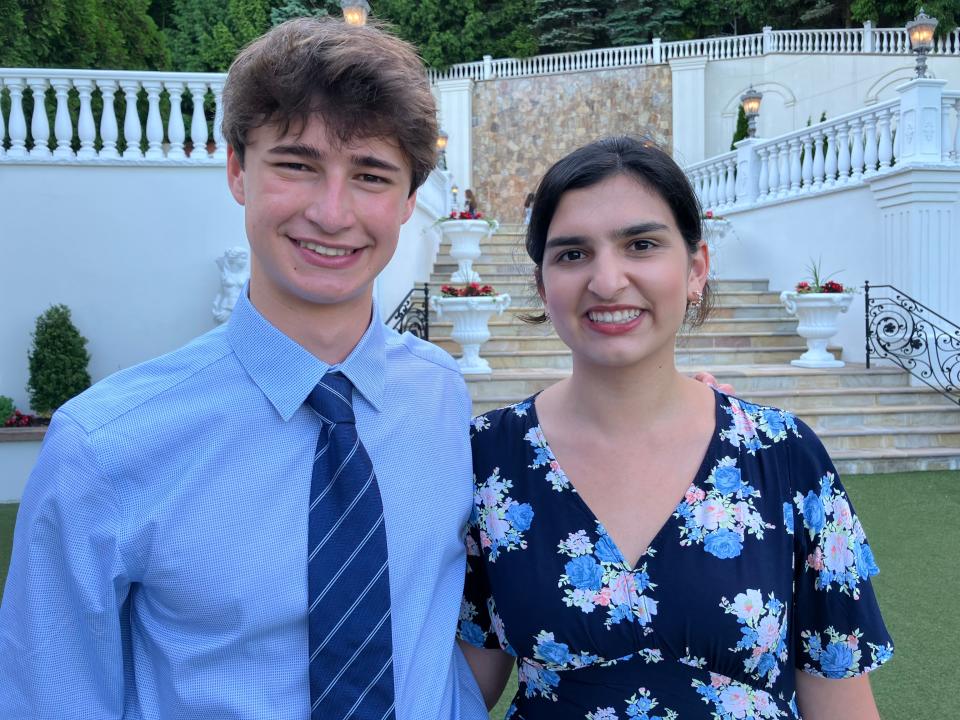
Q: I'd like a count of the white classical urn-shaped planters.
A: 4